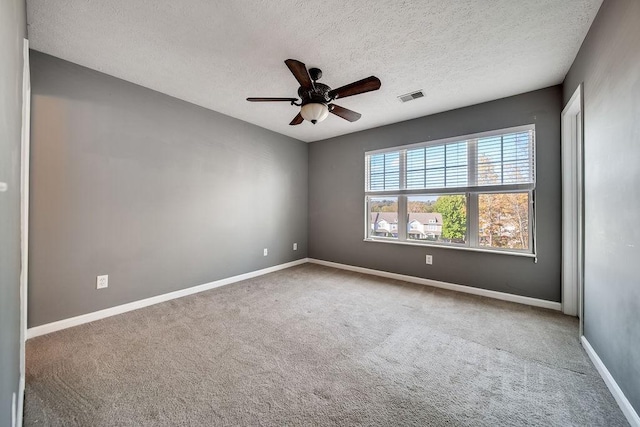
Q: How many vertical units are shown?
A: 3